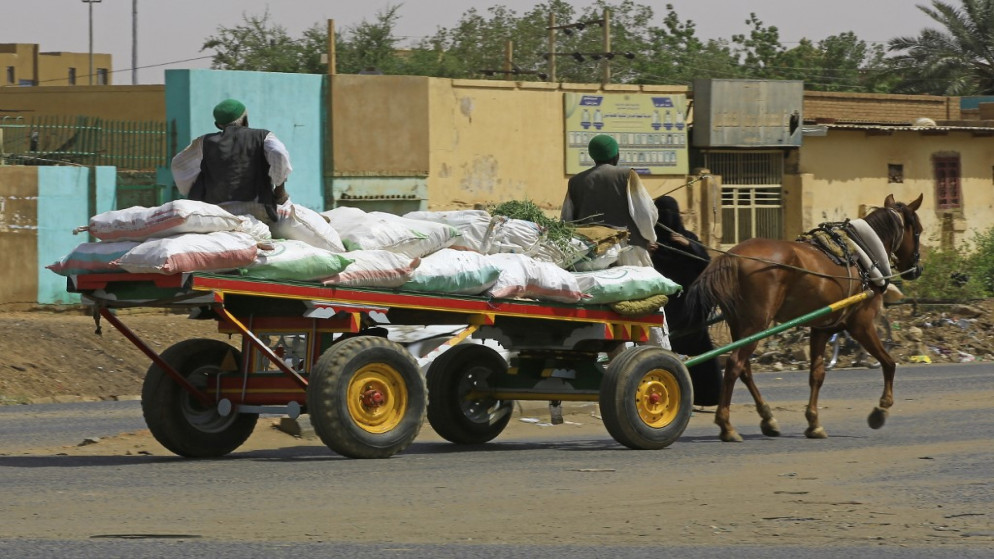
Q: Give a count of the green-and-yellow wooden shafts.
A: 1